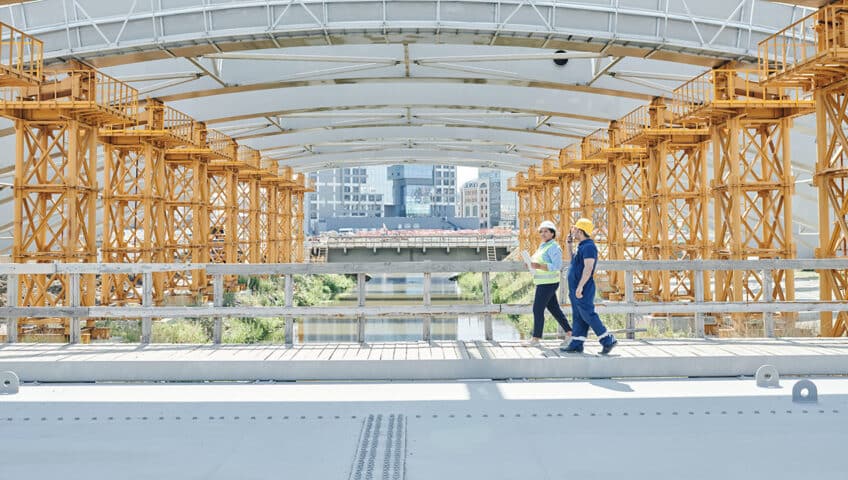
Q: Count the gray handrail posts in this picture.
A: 12